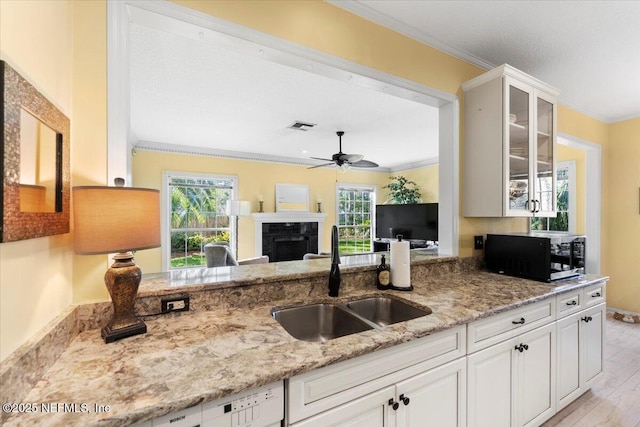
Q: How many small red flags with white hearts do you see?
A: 0